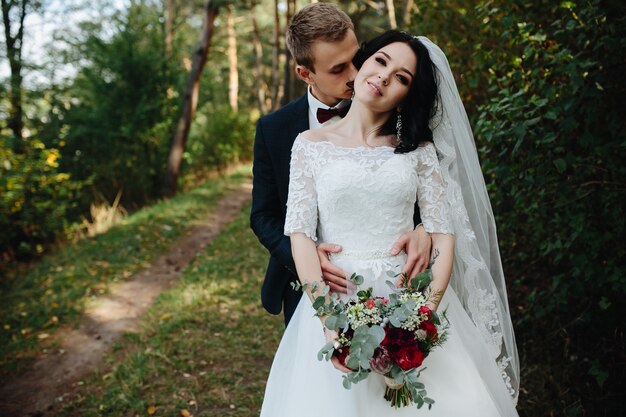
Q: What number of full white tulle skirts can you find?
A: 1